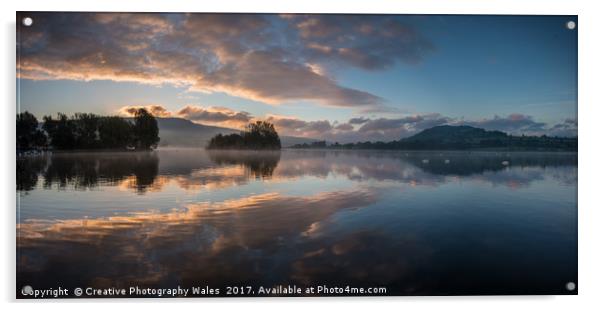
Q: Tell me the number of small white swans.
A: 3